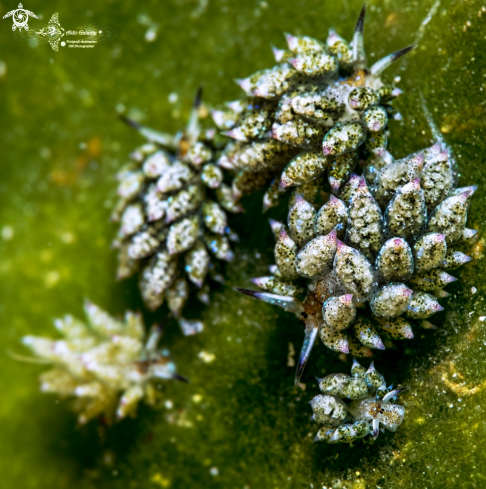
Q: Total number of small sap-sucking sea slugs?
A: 5